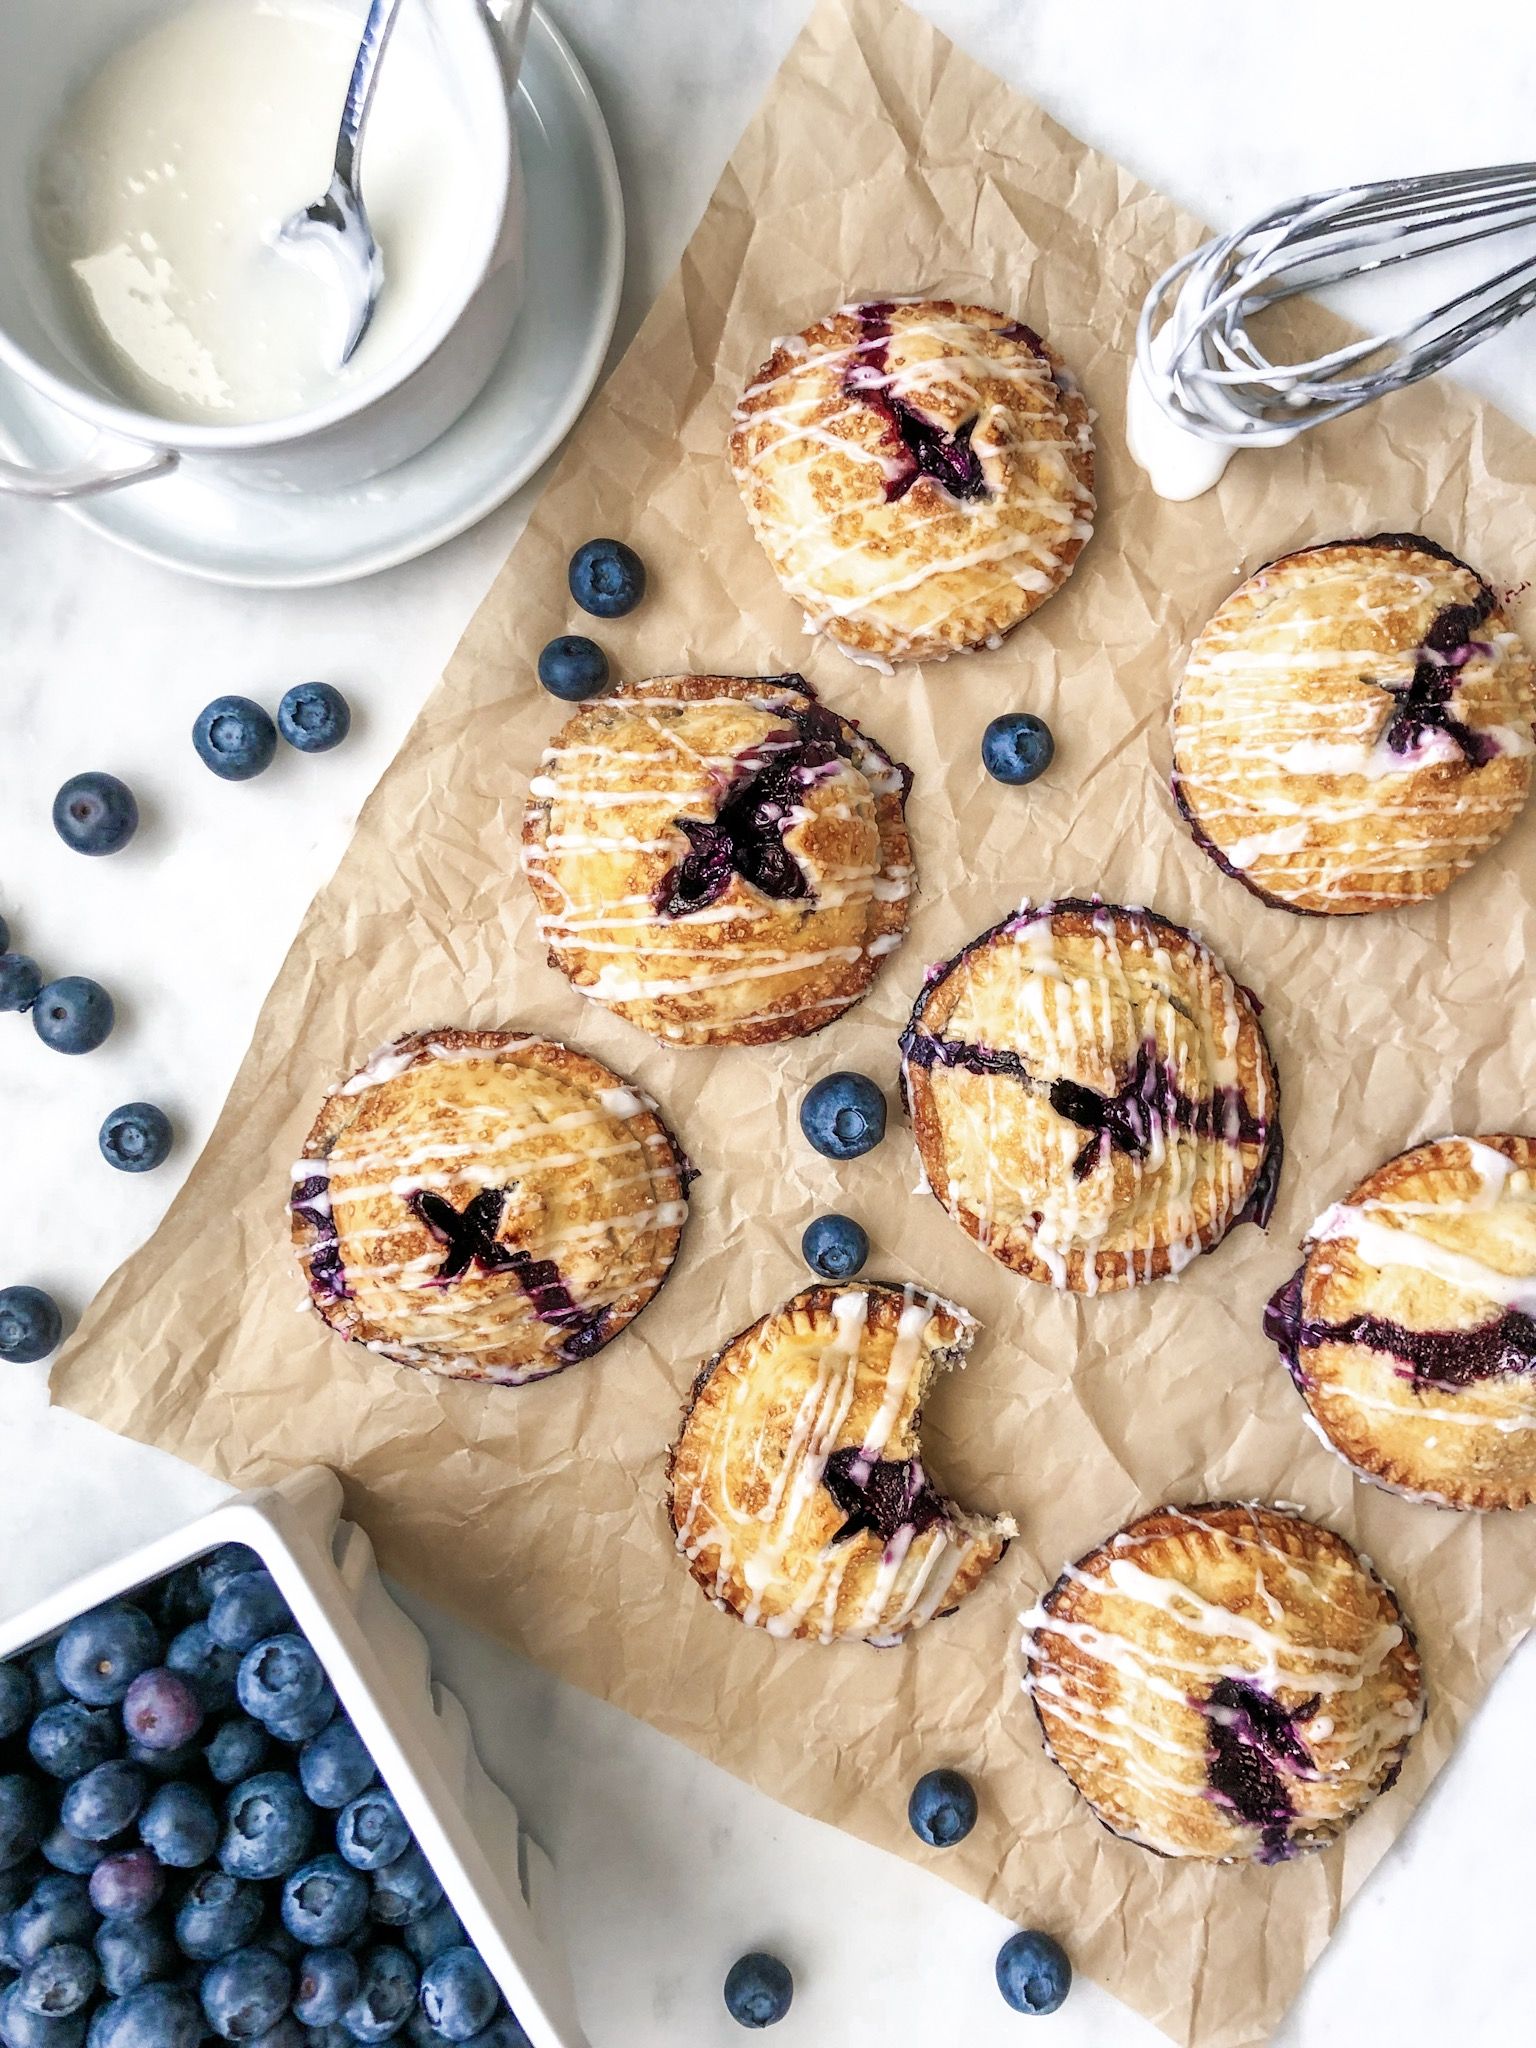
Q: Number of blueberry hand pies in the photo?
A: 8